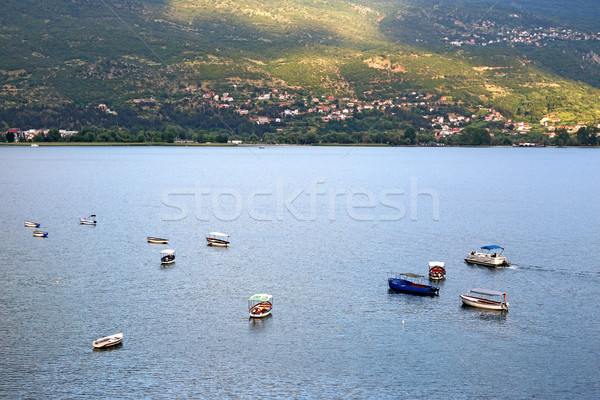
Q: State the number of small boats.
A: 12